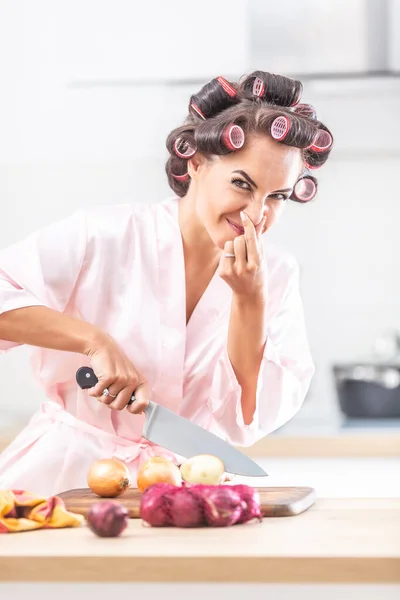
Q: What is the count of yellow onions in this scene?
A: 3